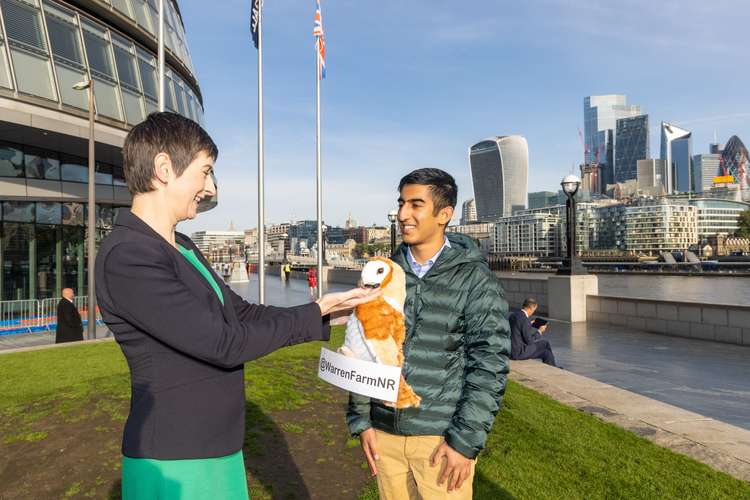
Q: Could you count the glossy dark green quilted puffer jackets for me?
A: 1